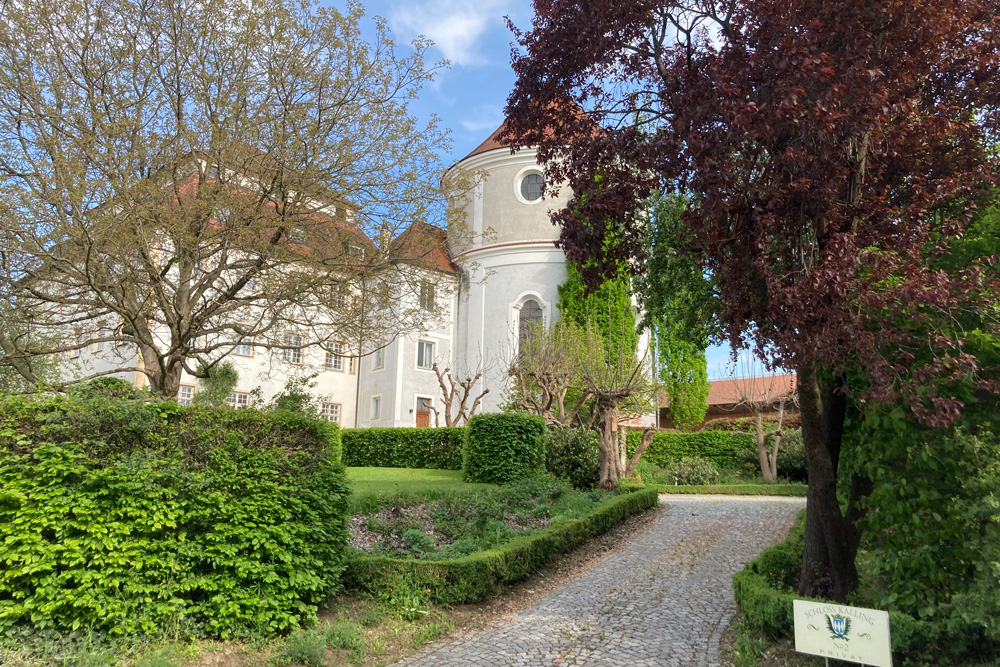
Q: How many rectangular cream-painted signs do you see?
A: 1